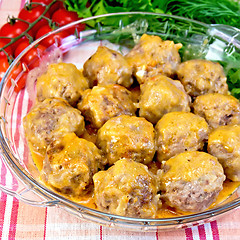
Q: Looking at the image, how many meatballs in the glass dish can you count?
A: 14